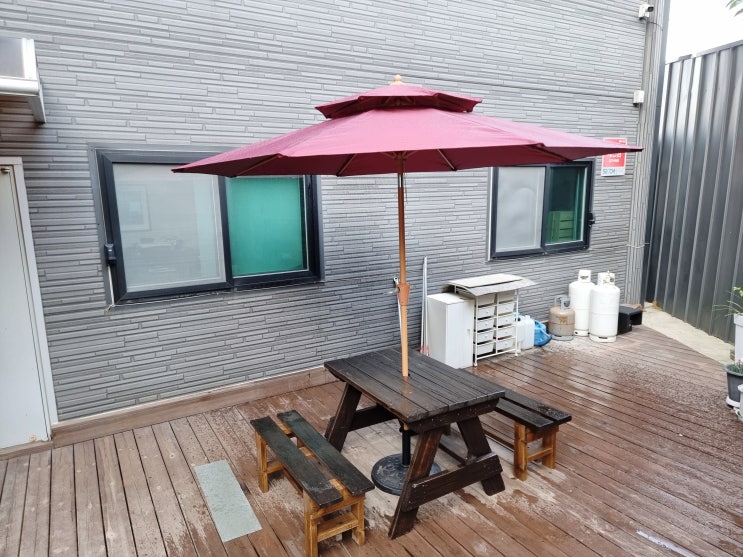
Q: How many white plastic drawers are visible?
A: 10